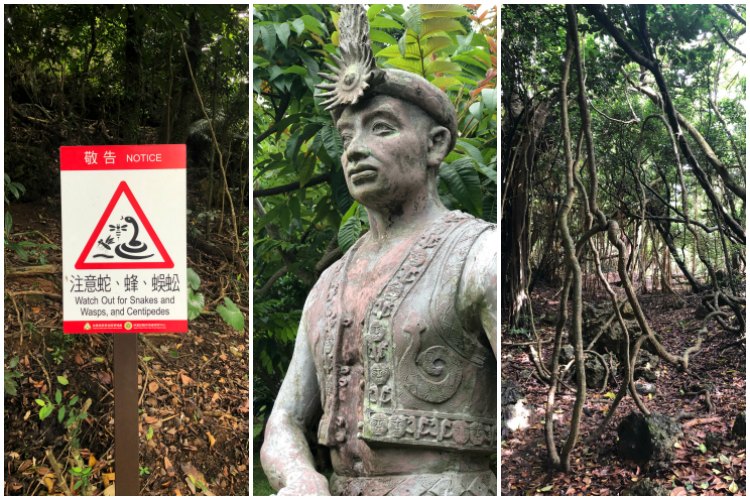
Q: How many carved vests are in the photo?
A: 1